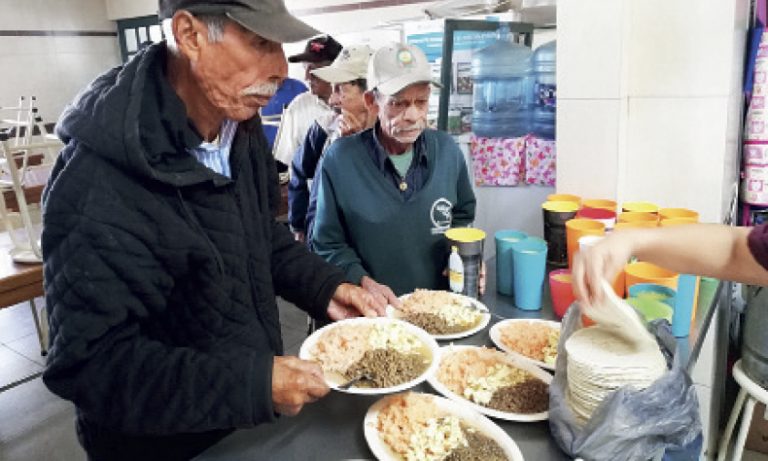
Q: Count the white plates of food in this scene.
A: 5